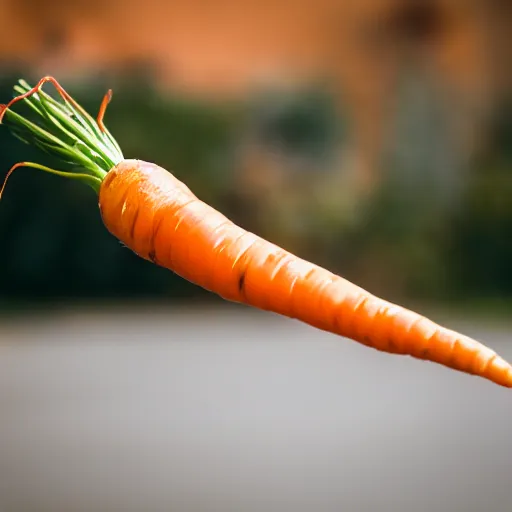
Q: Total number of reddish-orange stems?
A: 3